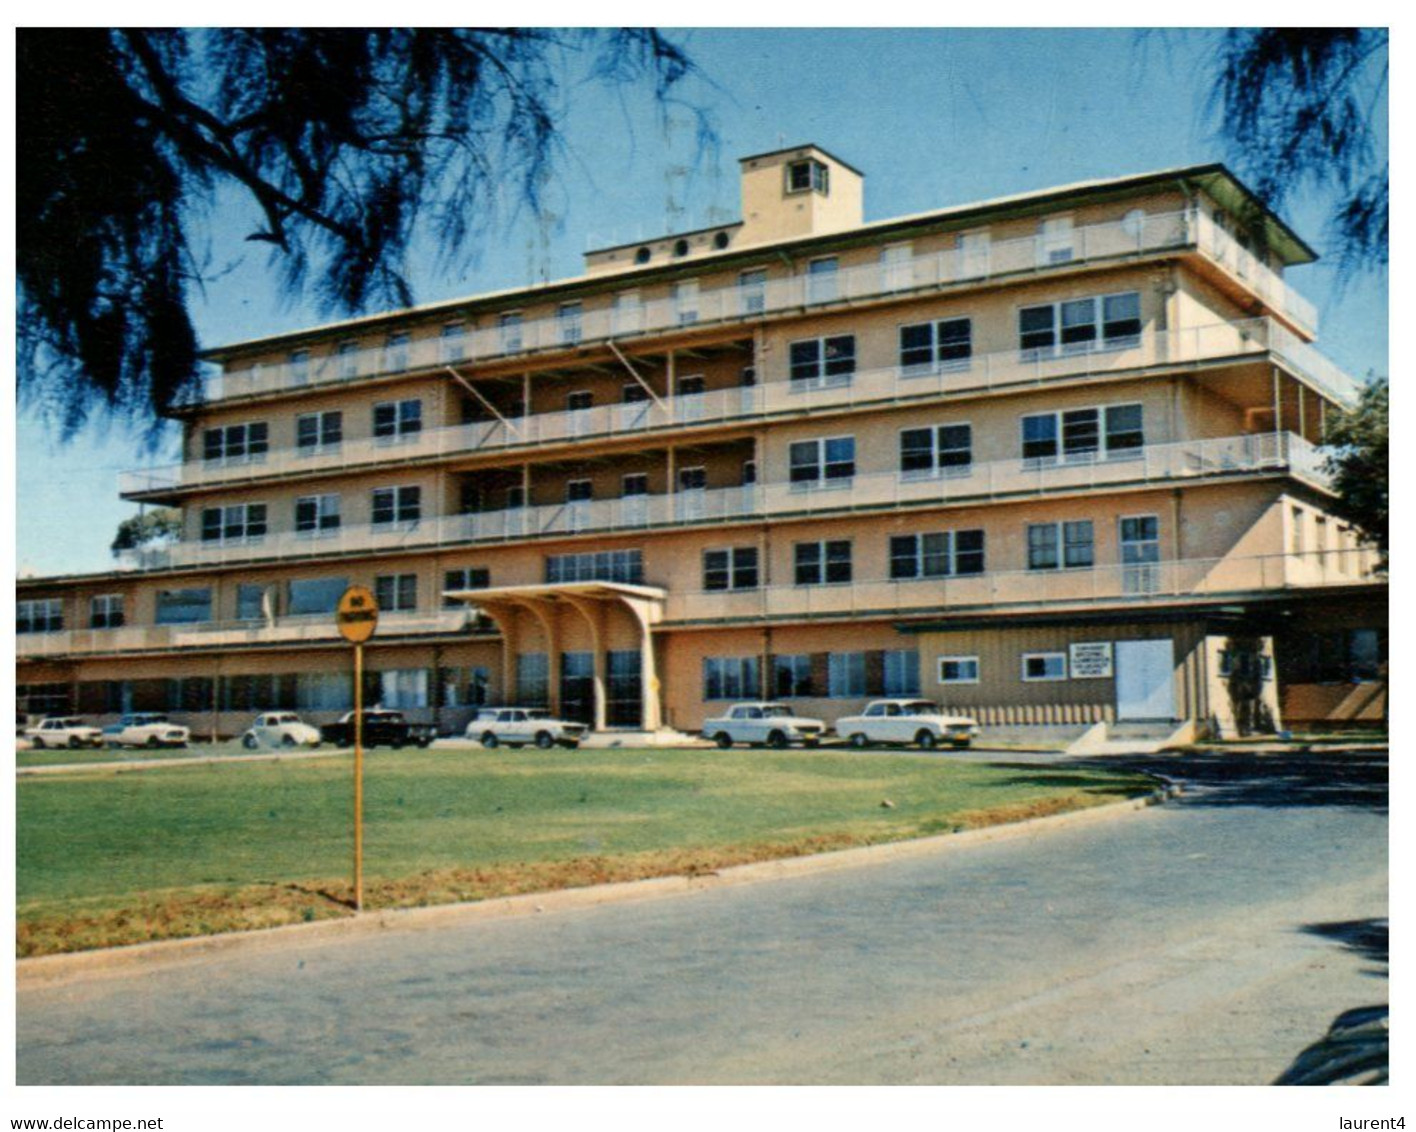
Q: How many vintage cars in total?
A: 7